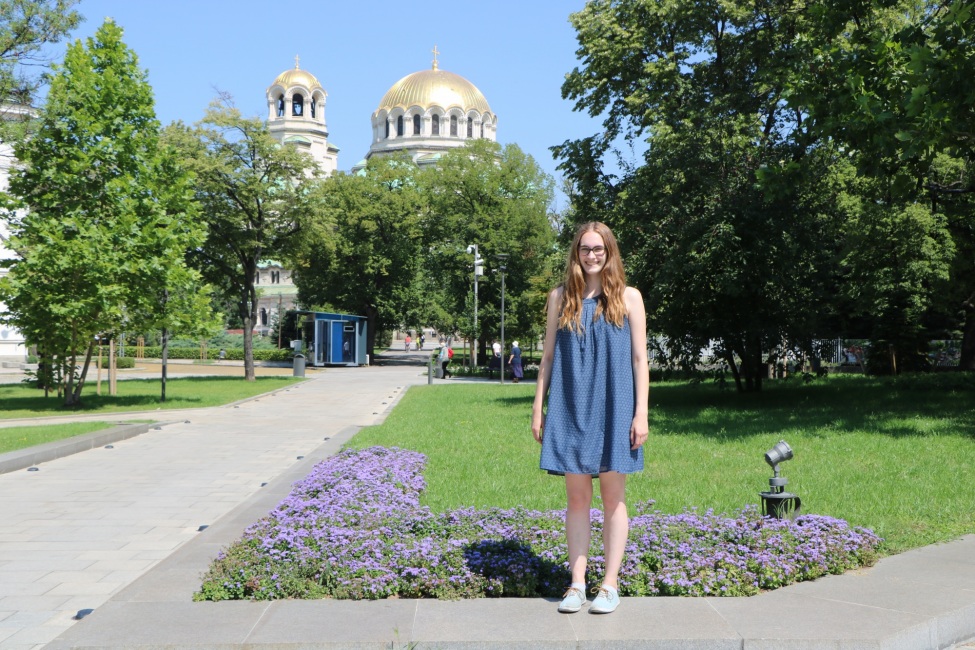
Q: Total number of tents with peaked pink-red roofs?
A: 0